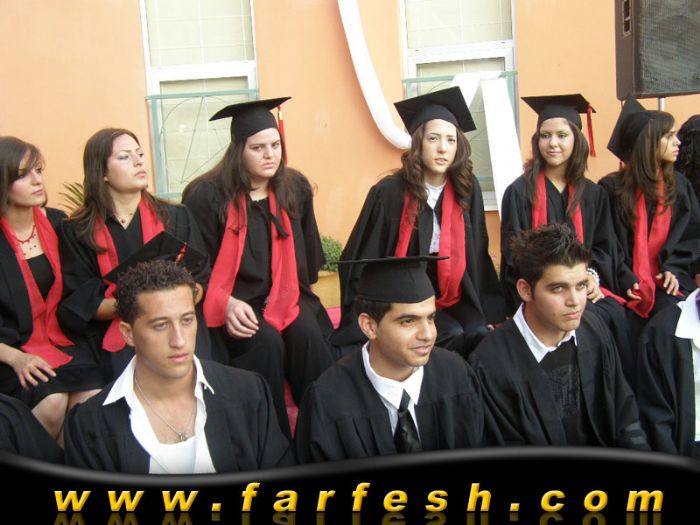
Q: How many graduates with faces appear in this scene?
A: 9